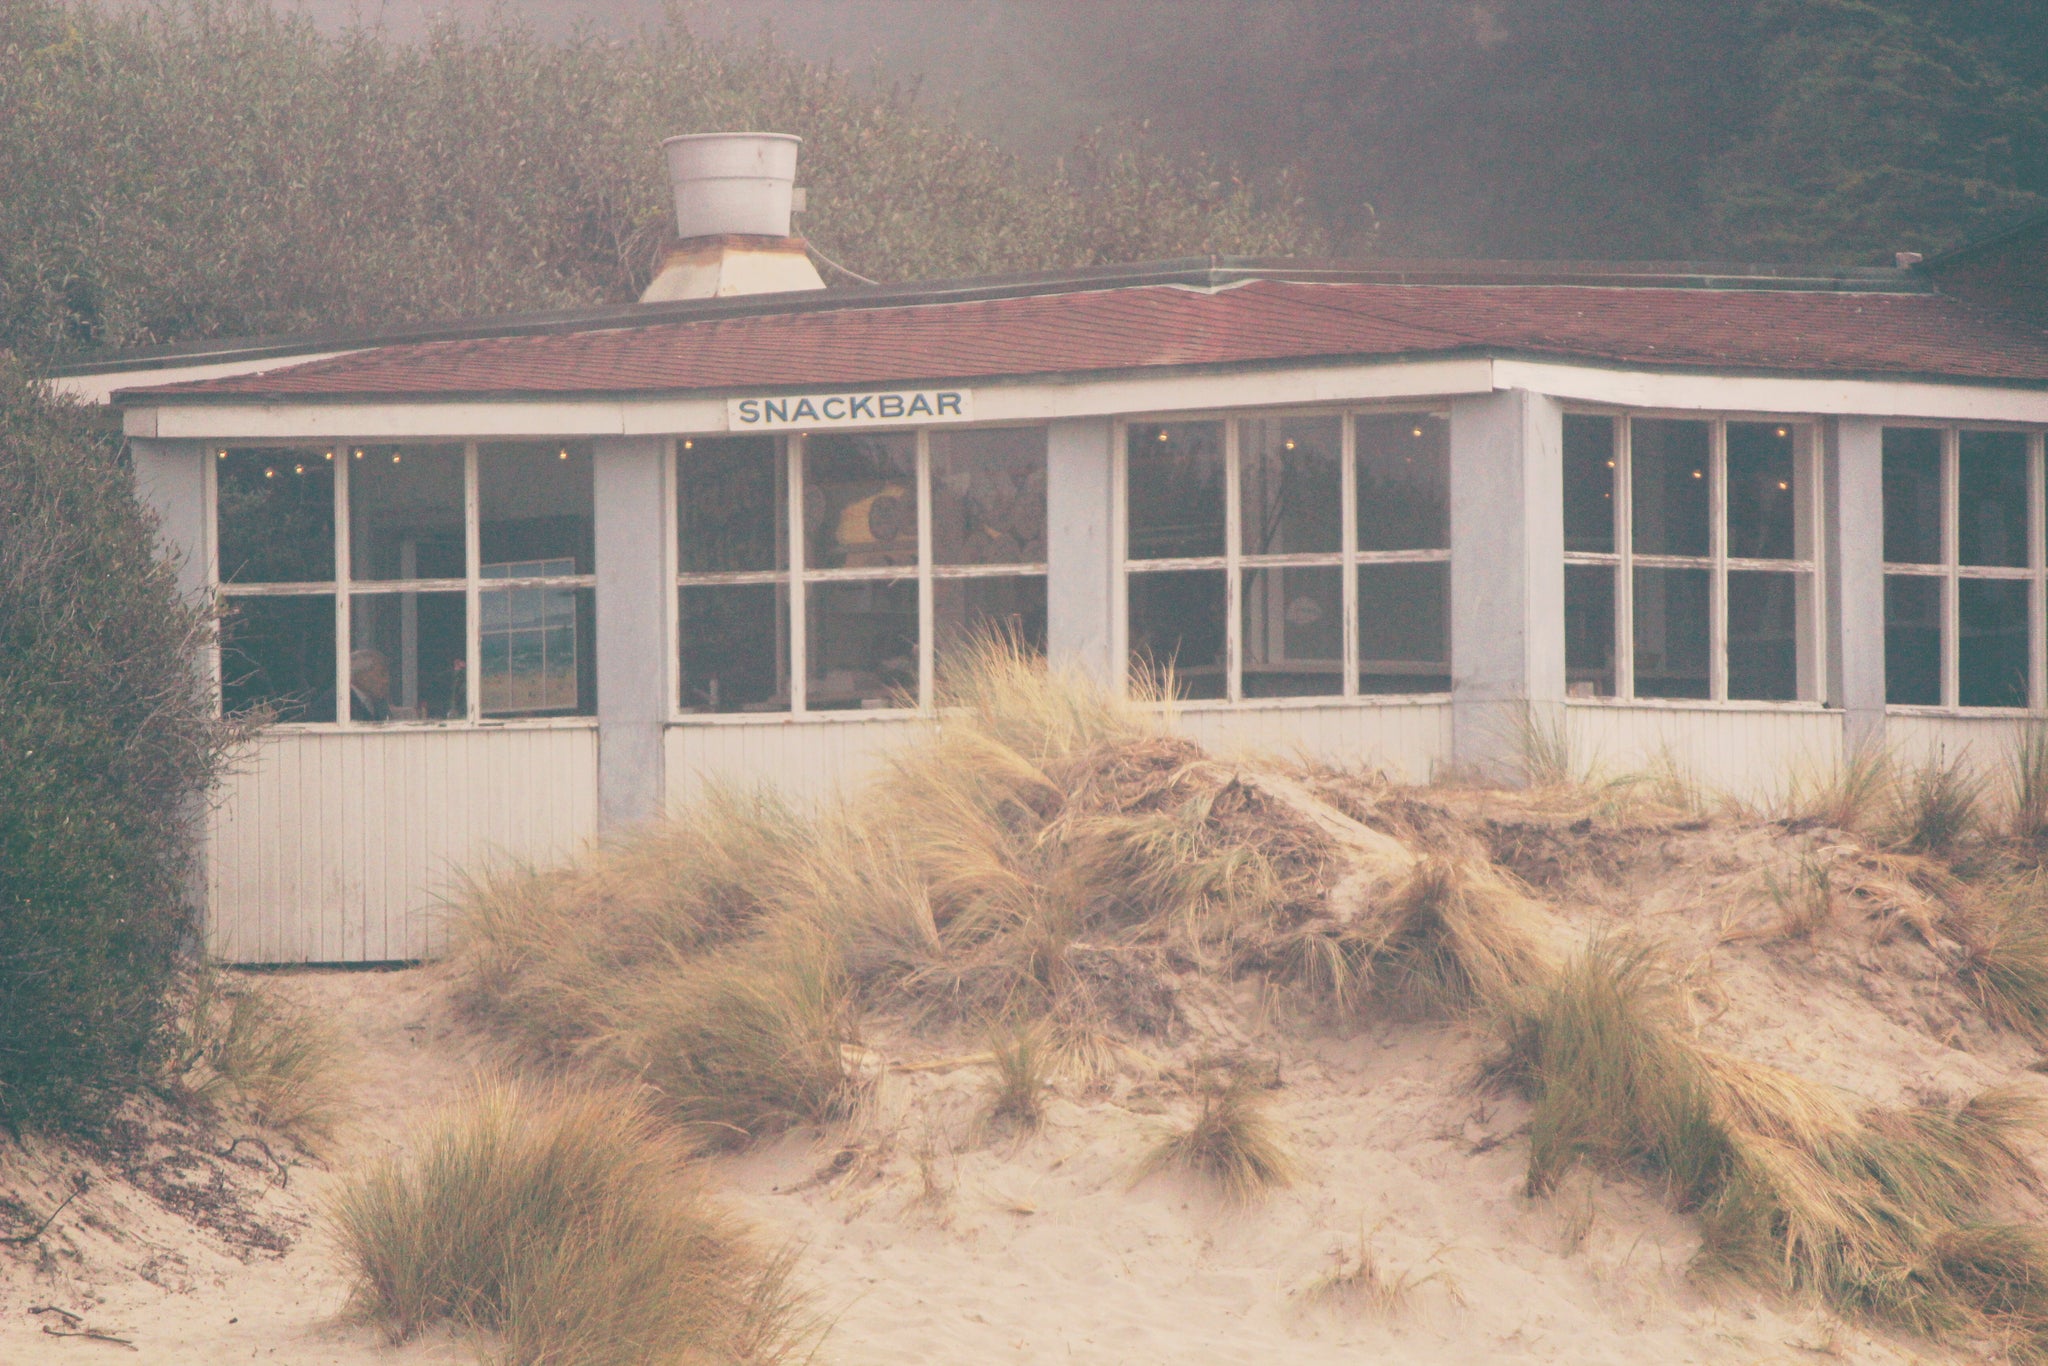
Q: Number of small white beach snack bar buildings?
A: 1